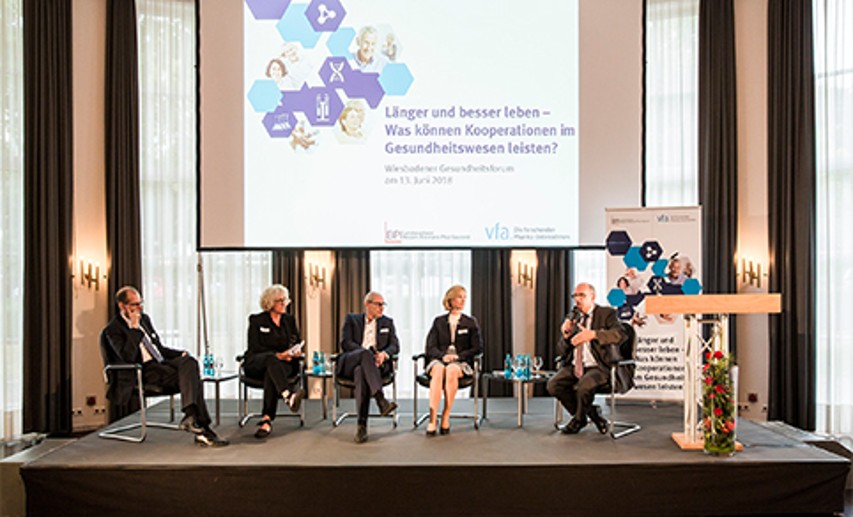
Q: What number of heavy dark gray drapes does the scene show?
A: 8